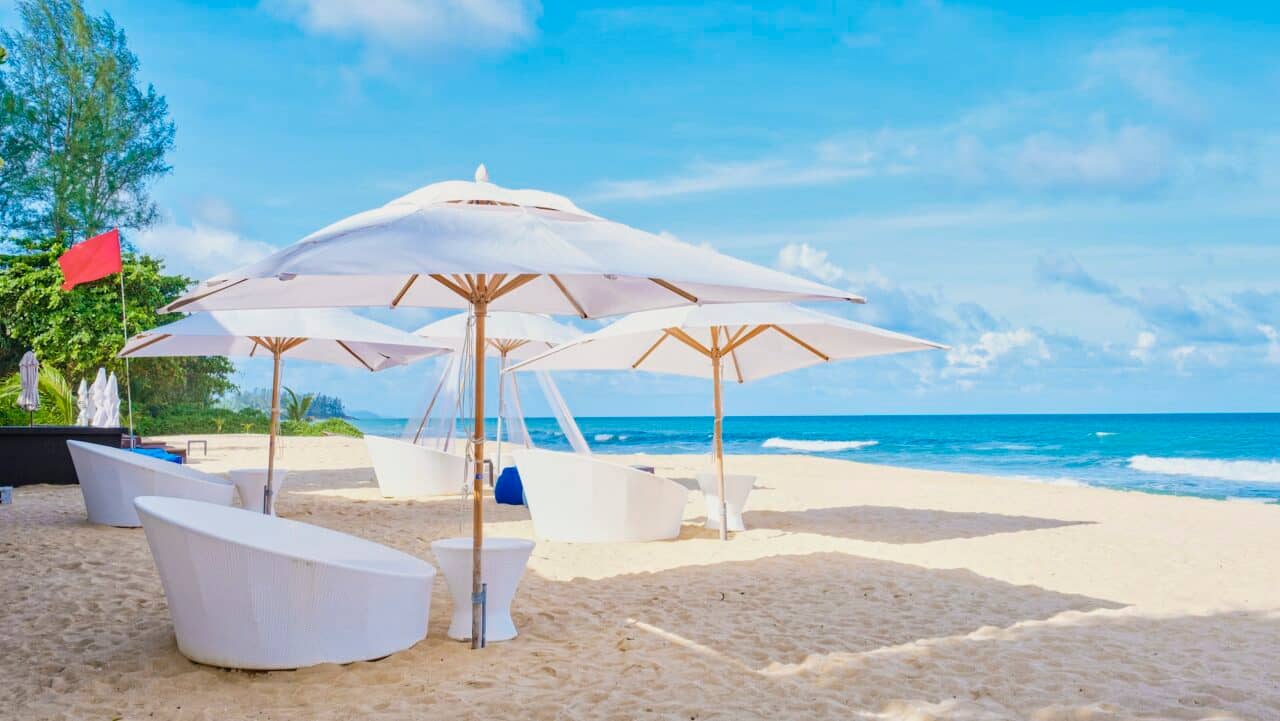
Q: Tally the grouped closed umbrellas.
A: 4